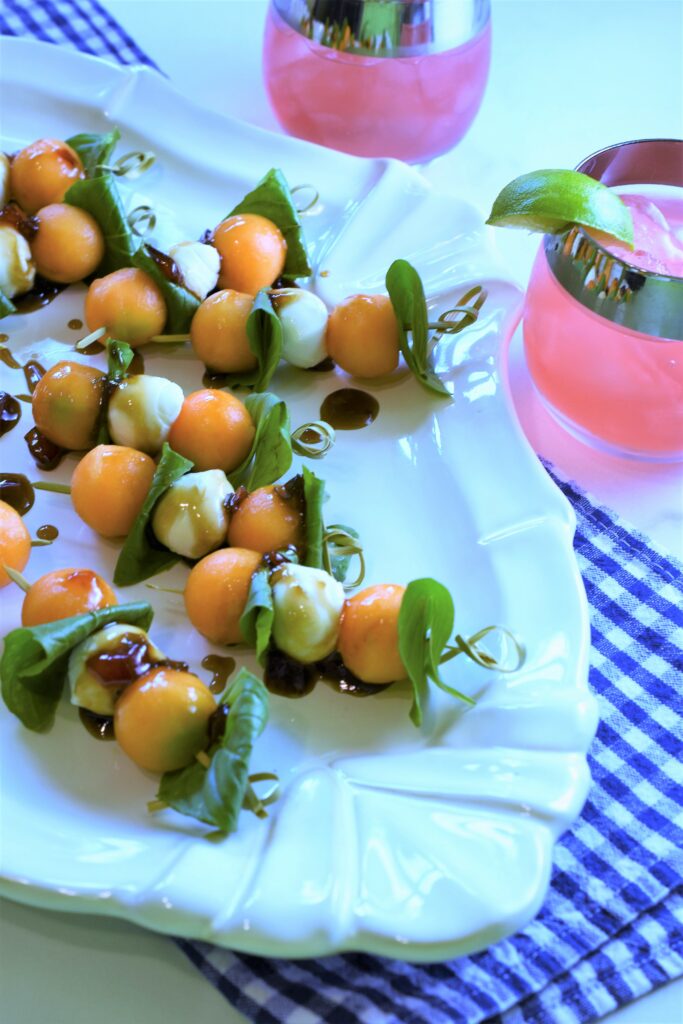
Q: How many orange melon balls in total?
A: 15